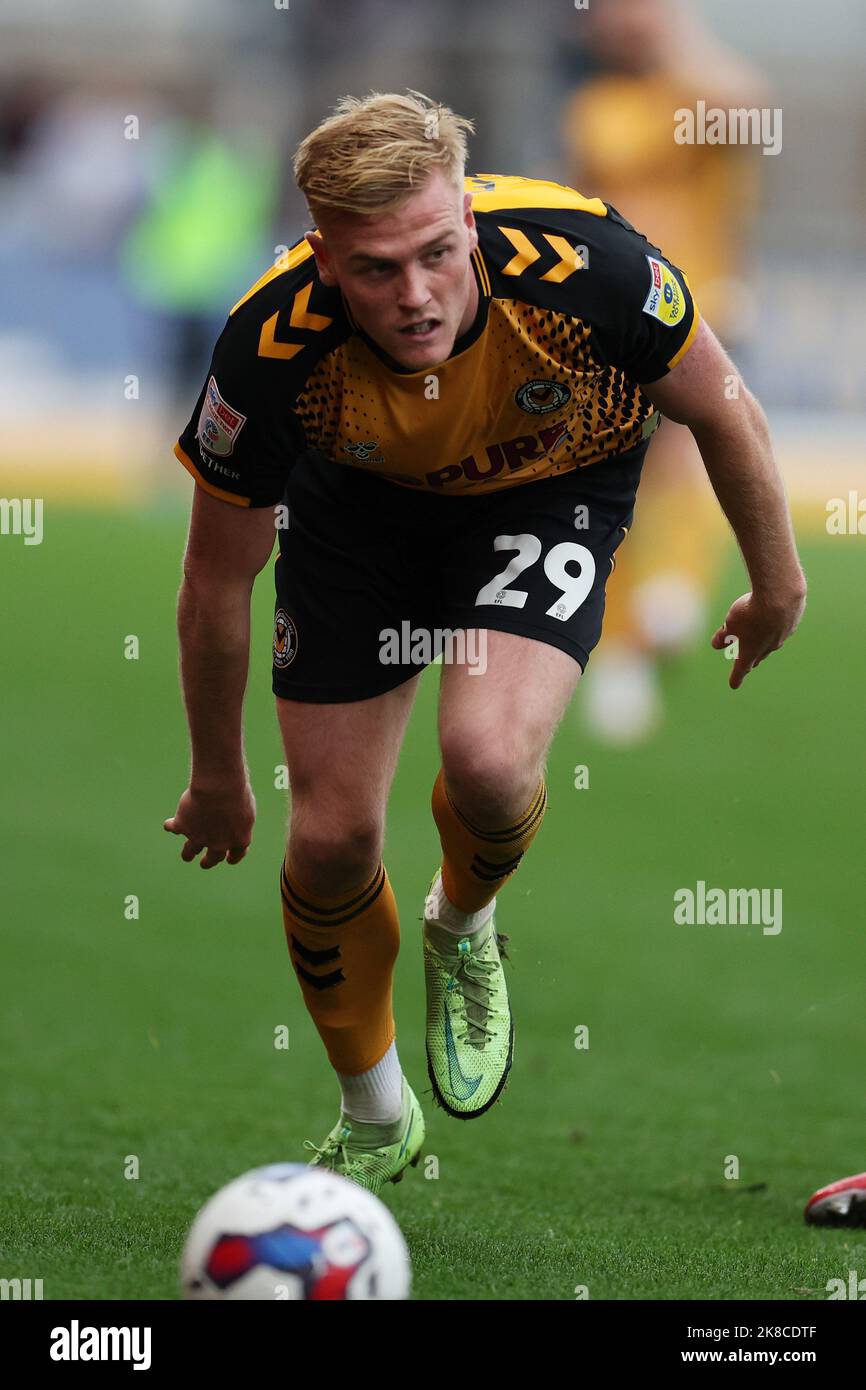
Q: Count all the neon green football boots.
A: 2